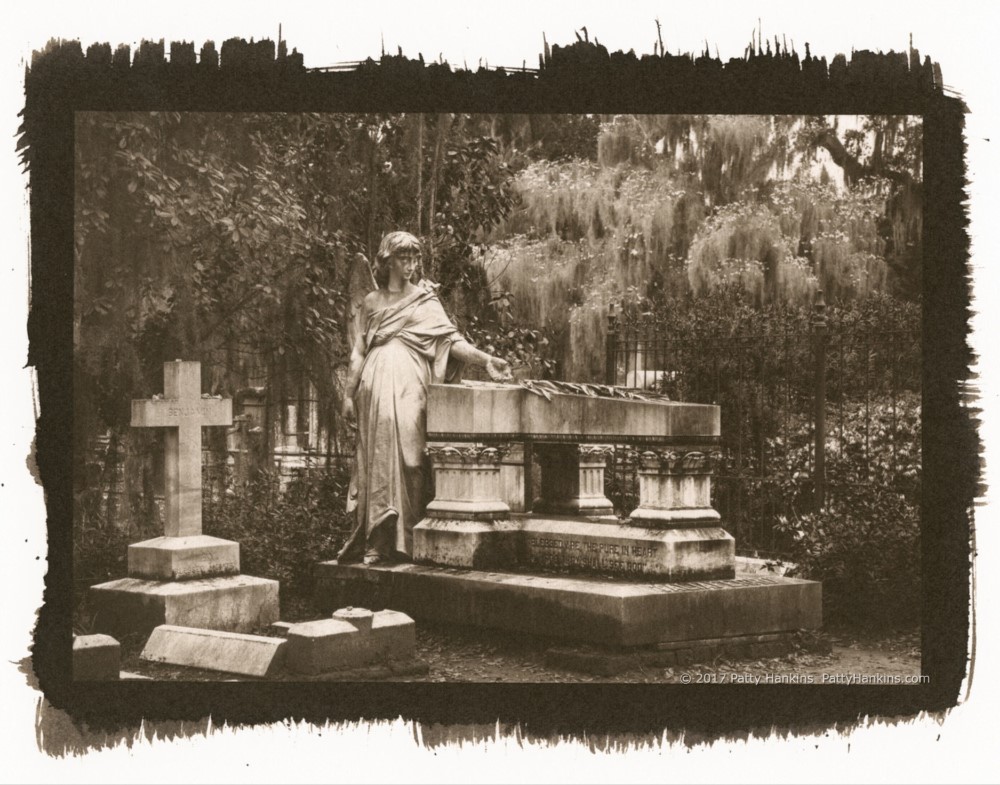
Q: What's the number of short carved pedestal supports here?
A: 3